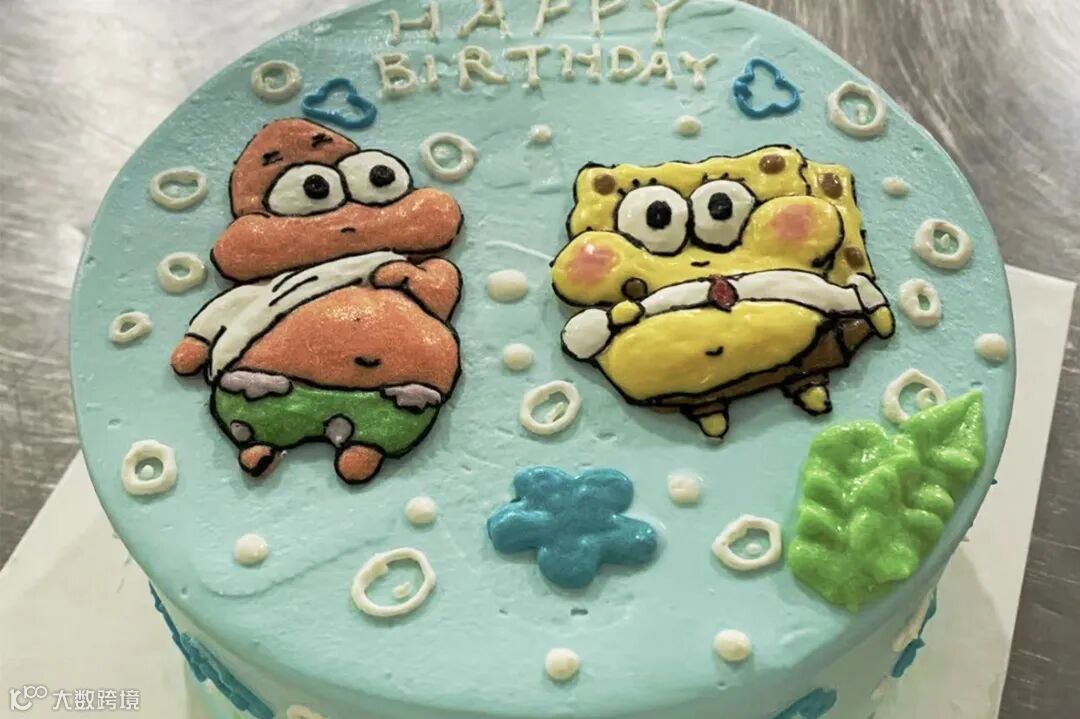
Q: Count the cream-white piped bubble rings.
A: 13